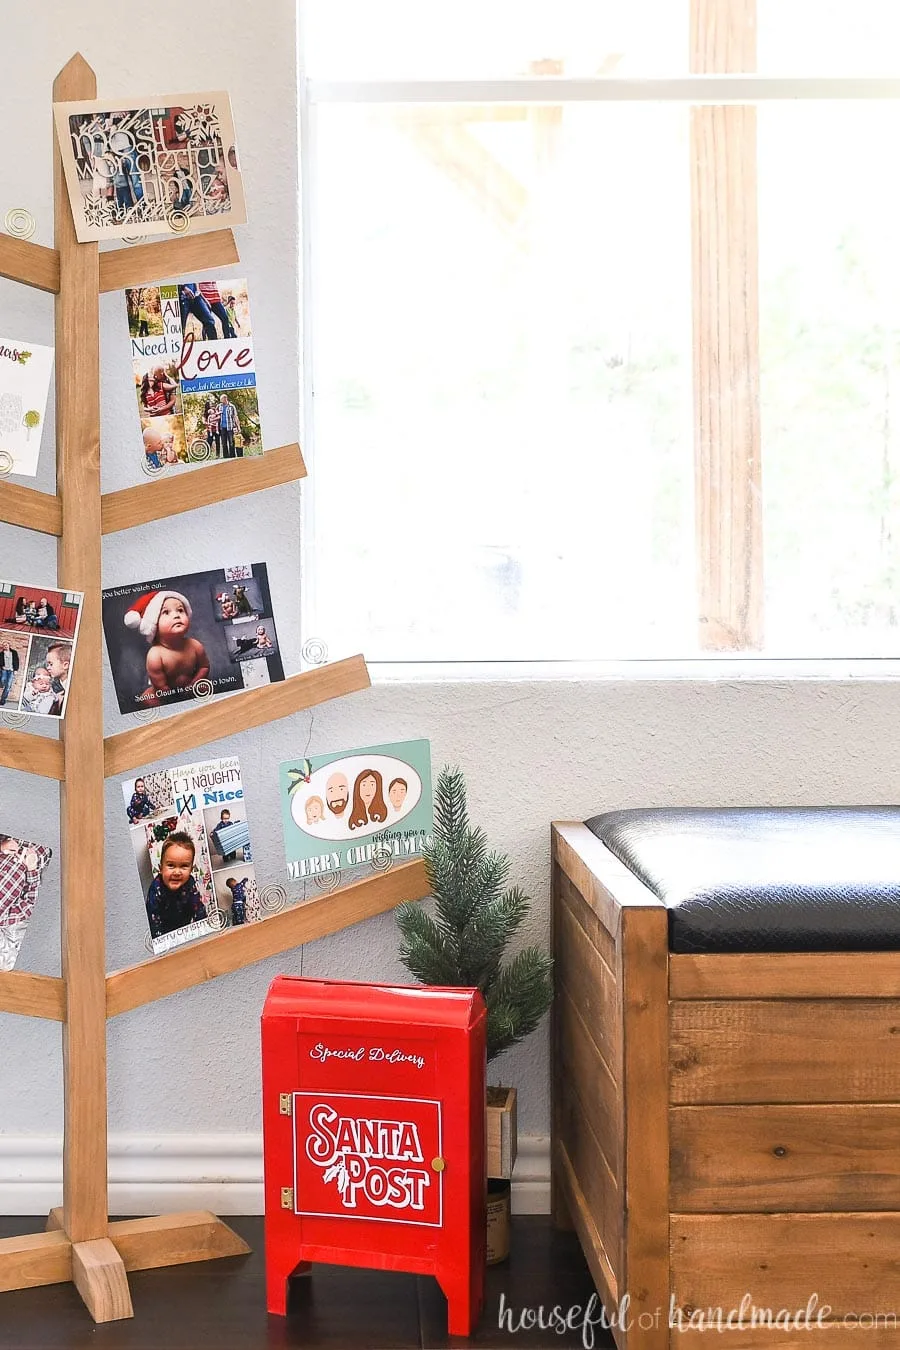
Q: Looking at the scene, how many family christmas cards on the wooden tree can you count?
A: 8